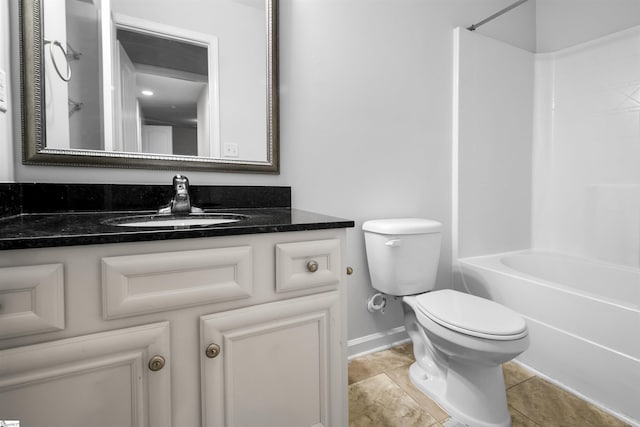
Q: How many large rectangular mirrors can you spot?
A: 1